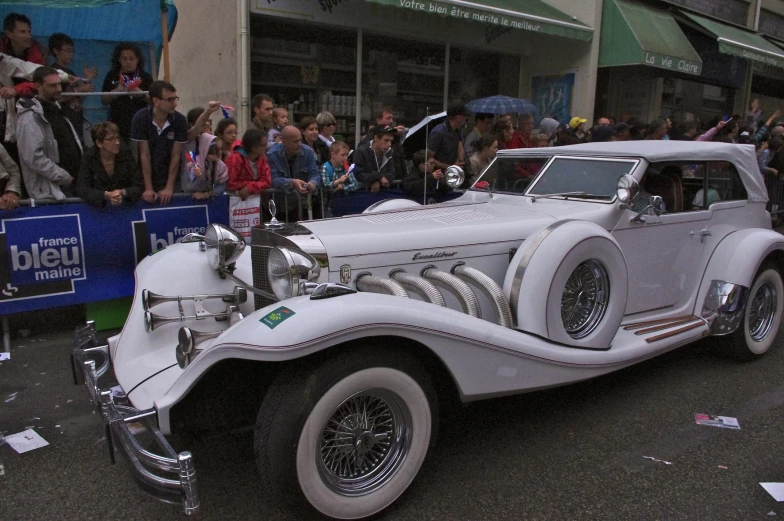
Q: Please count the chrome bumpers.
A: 1